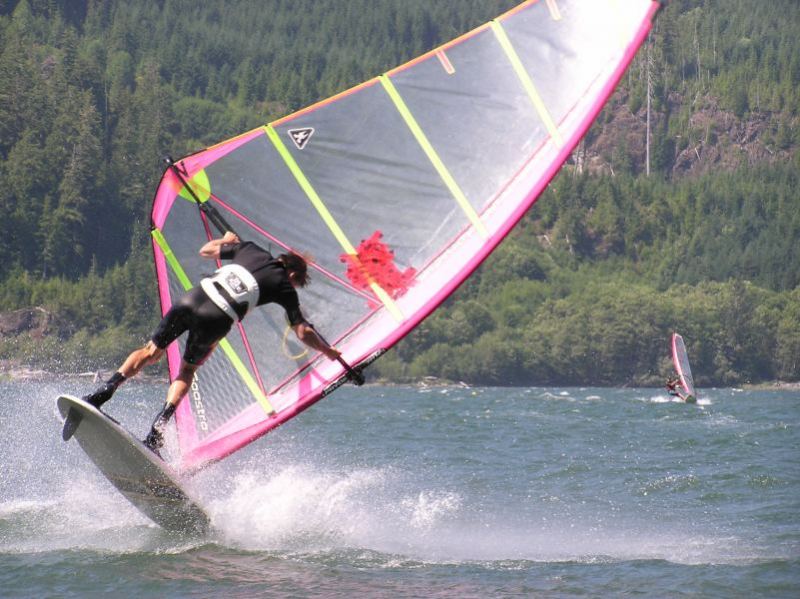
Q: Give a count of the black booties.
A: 2